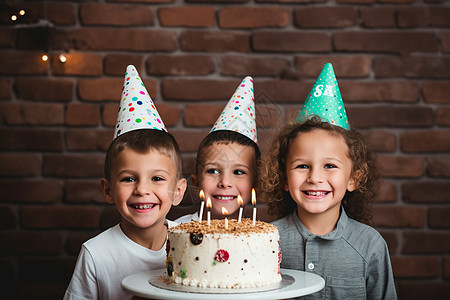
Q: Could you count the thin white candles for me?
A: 5